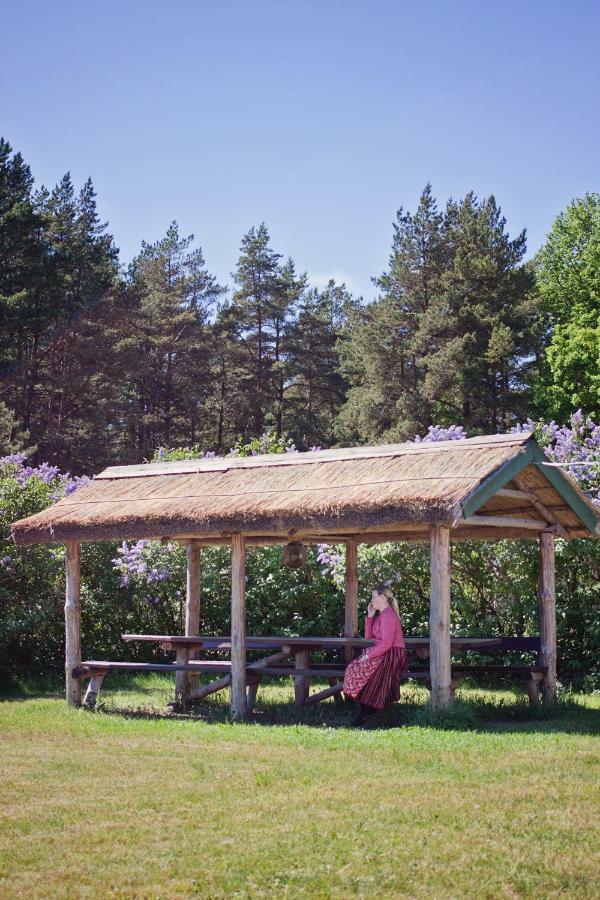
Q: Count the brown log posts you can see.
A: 6